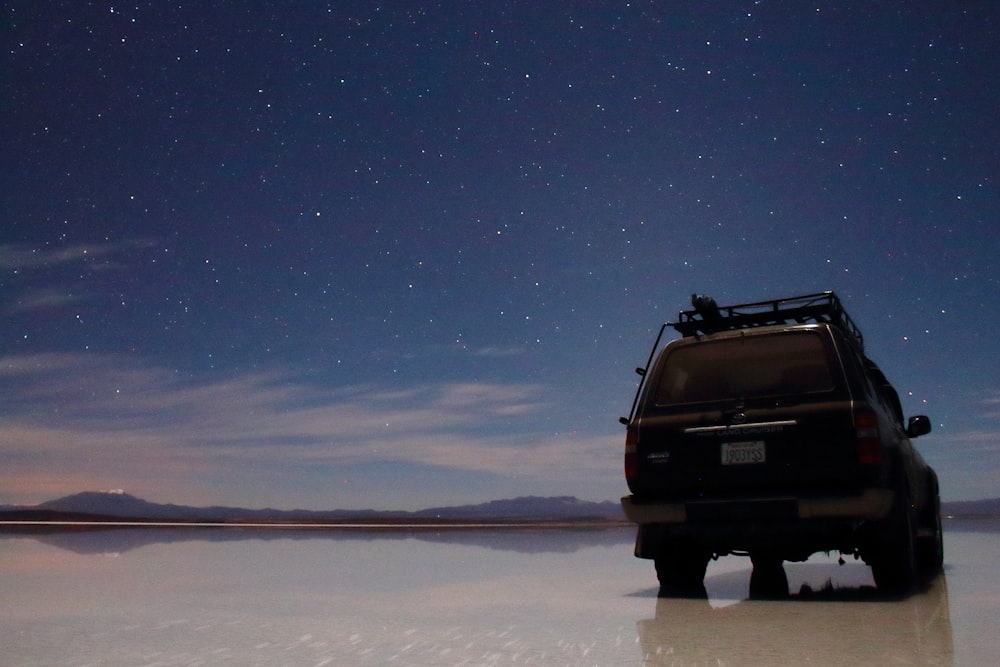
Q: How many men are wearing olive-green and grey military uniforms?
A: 0